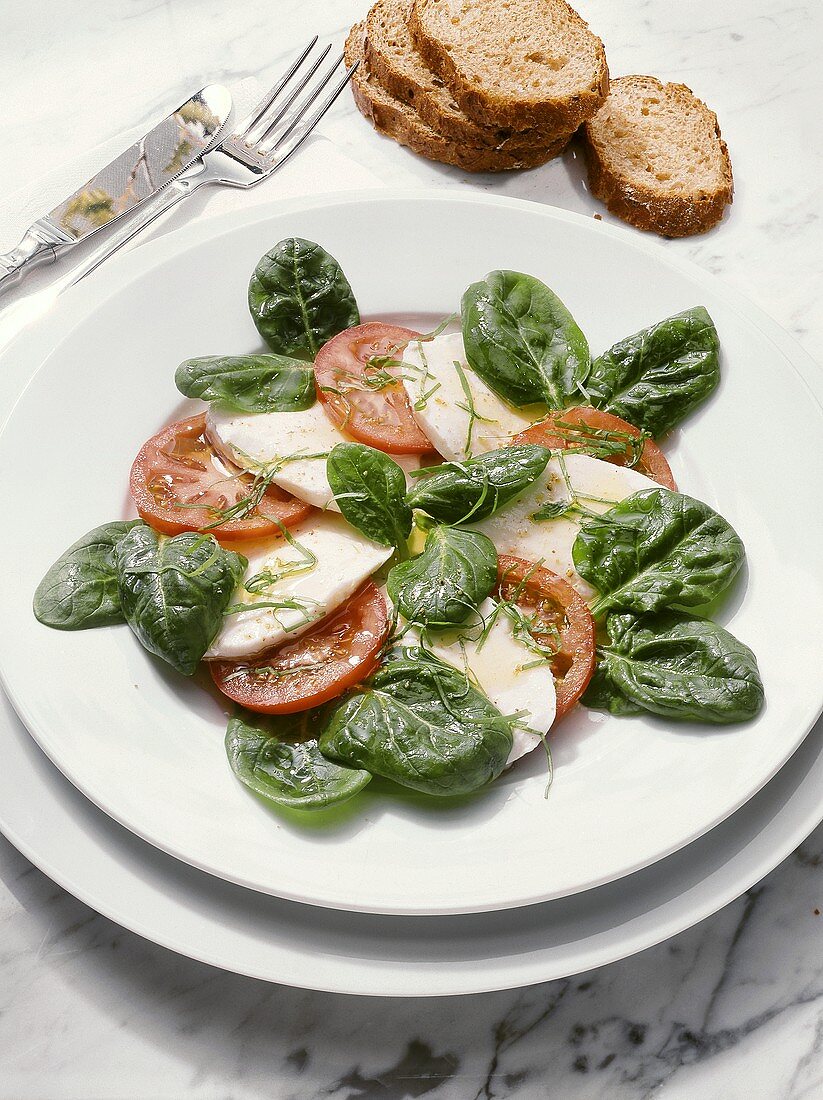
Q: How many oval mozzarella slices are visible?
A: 5